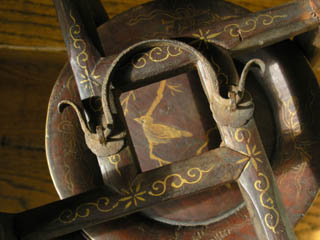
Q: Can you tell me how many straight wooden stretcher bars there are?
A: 4